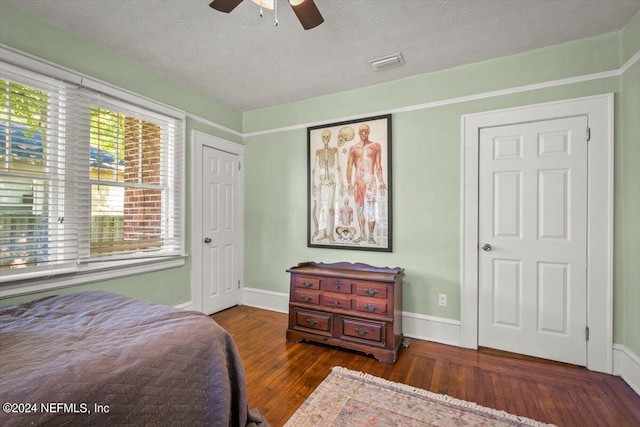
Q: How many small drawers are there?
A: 6